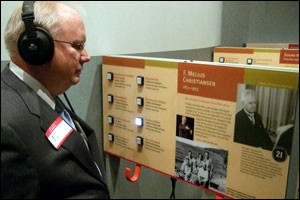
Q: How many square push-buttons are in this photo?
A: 10